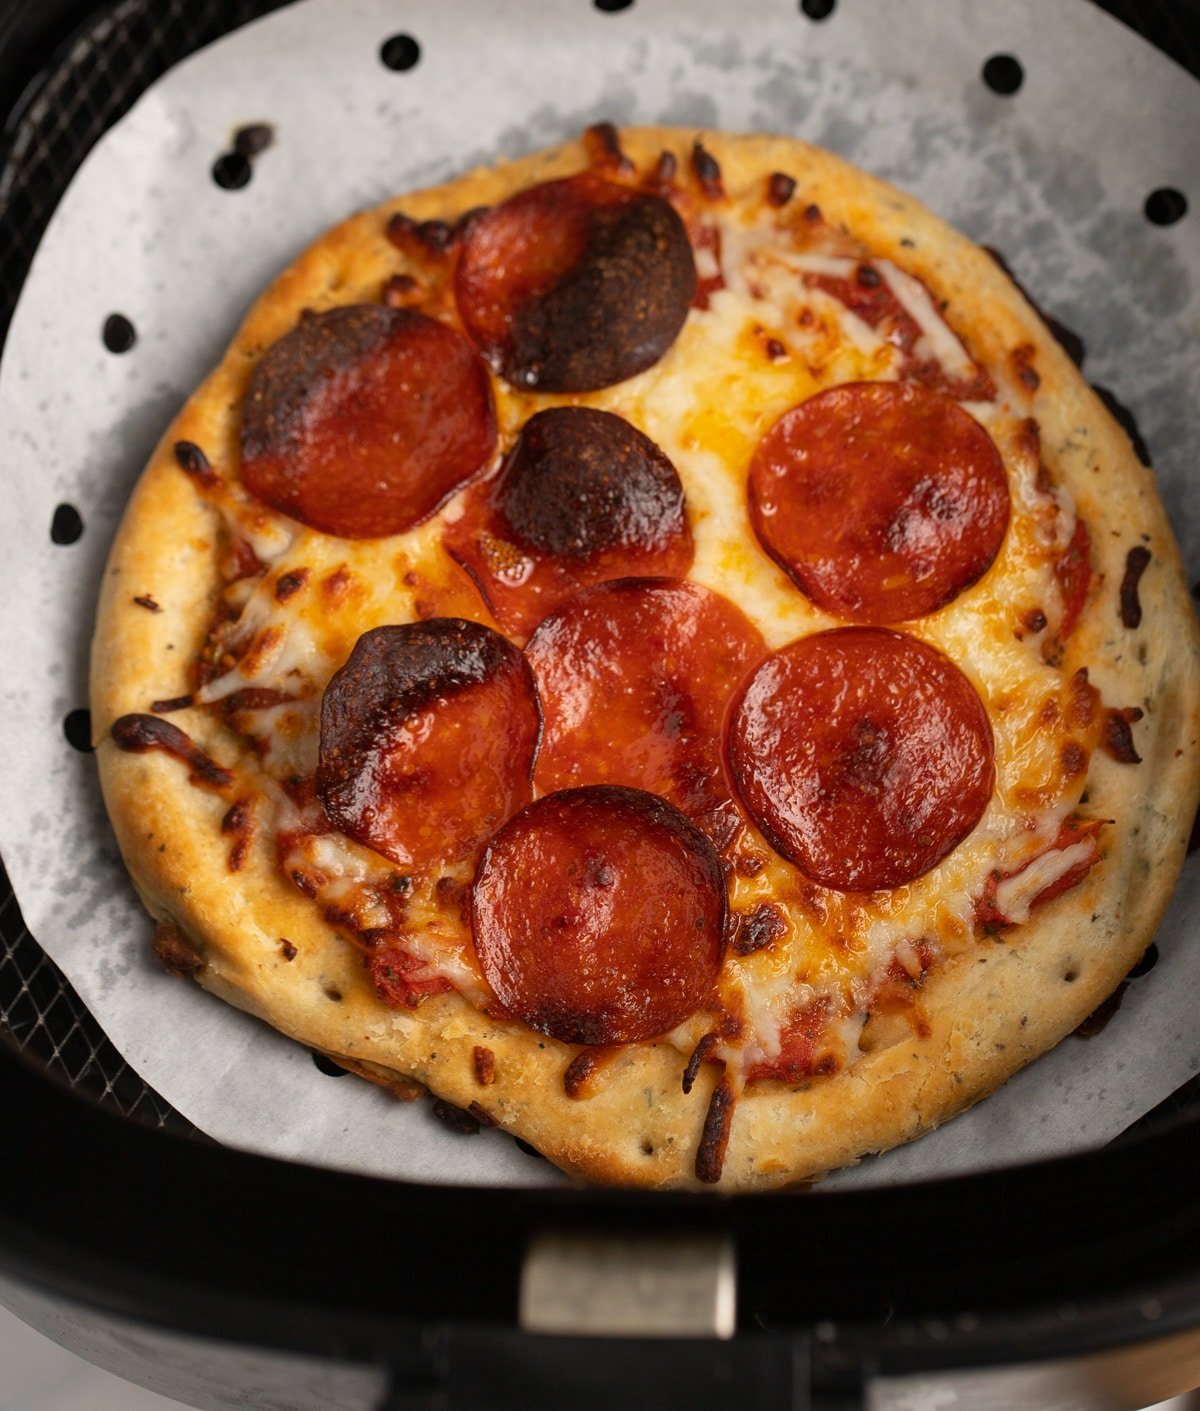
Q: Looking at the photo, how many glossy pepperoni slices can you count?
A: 8